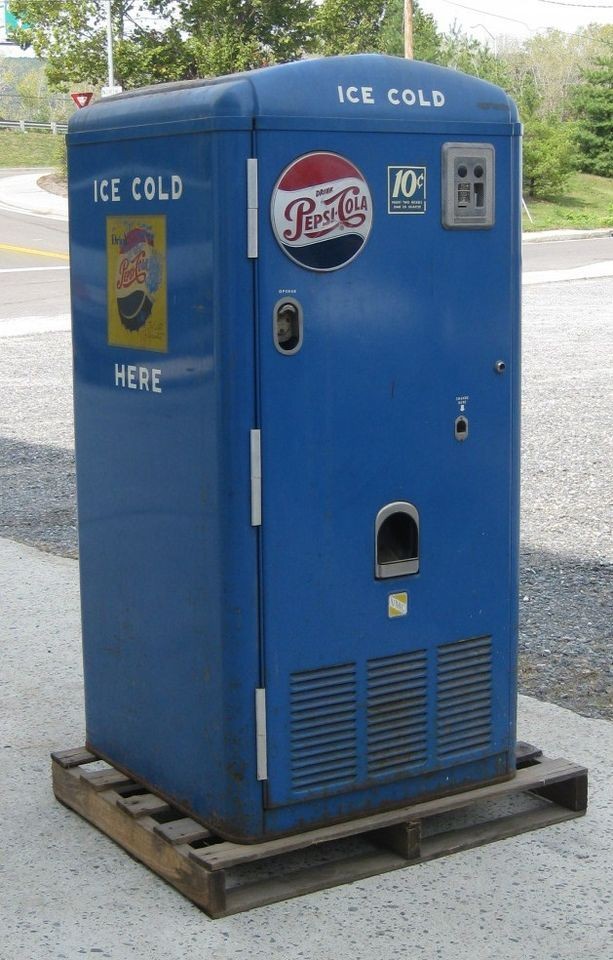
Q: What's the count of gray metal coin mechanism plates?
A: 1